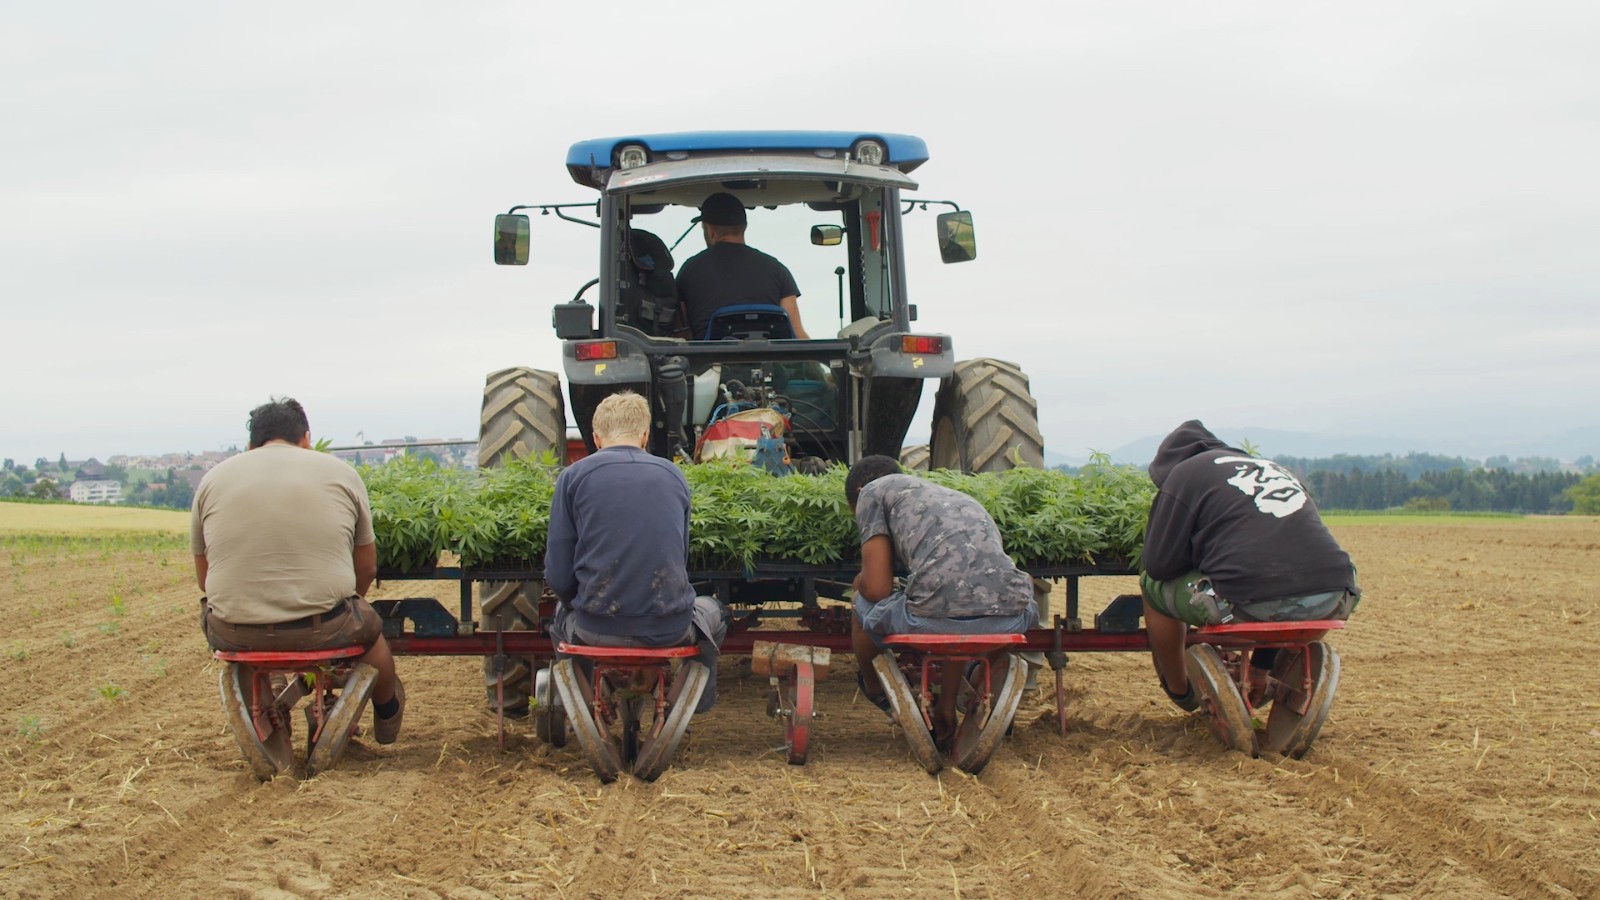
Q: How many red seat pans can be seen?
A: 4